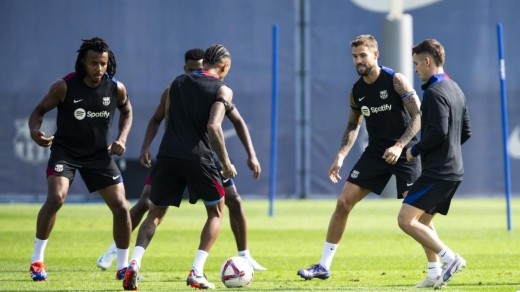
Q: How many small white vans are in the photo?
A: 0